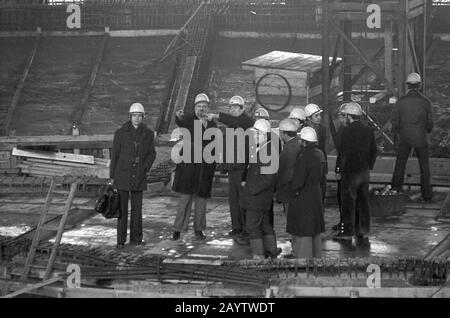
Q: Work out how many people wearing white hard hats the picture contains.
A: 12